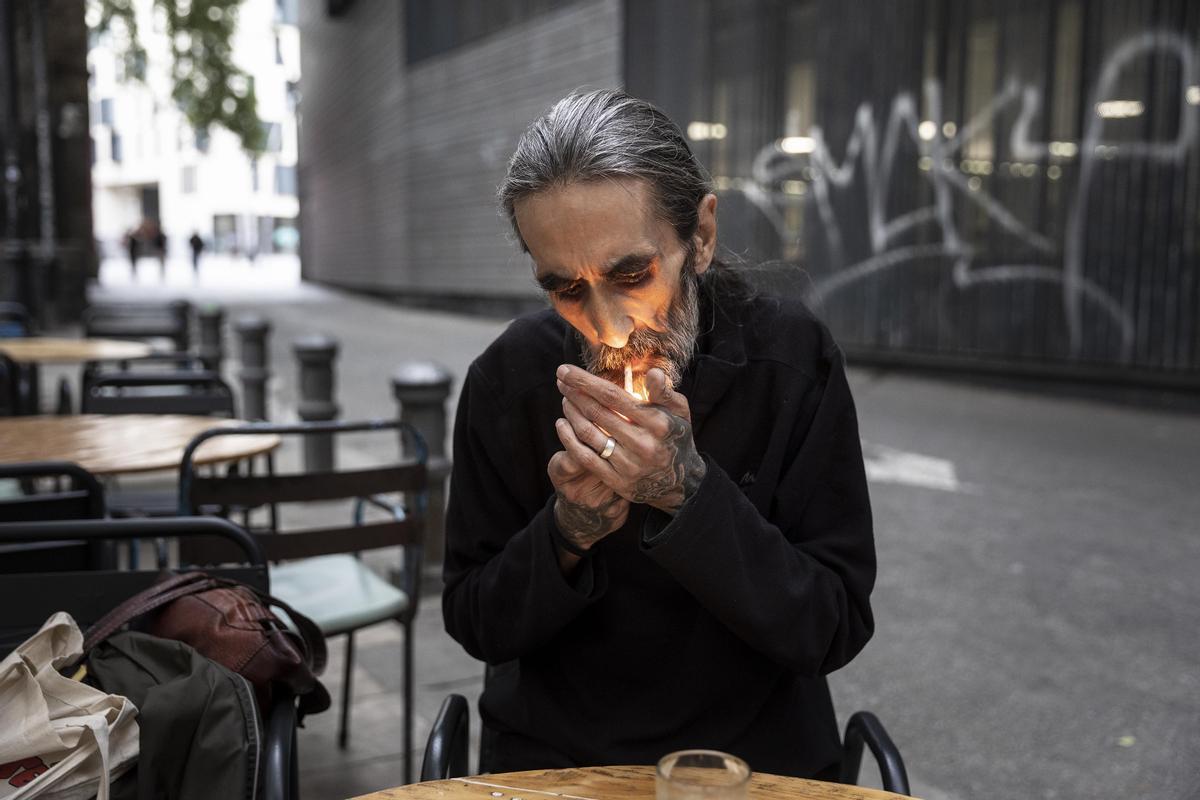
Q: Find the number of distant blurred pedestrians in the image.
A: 3